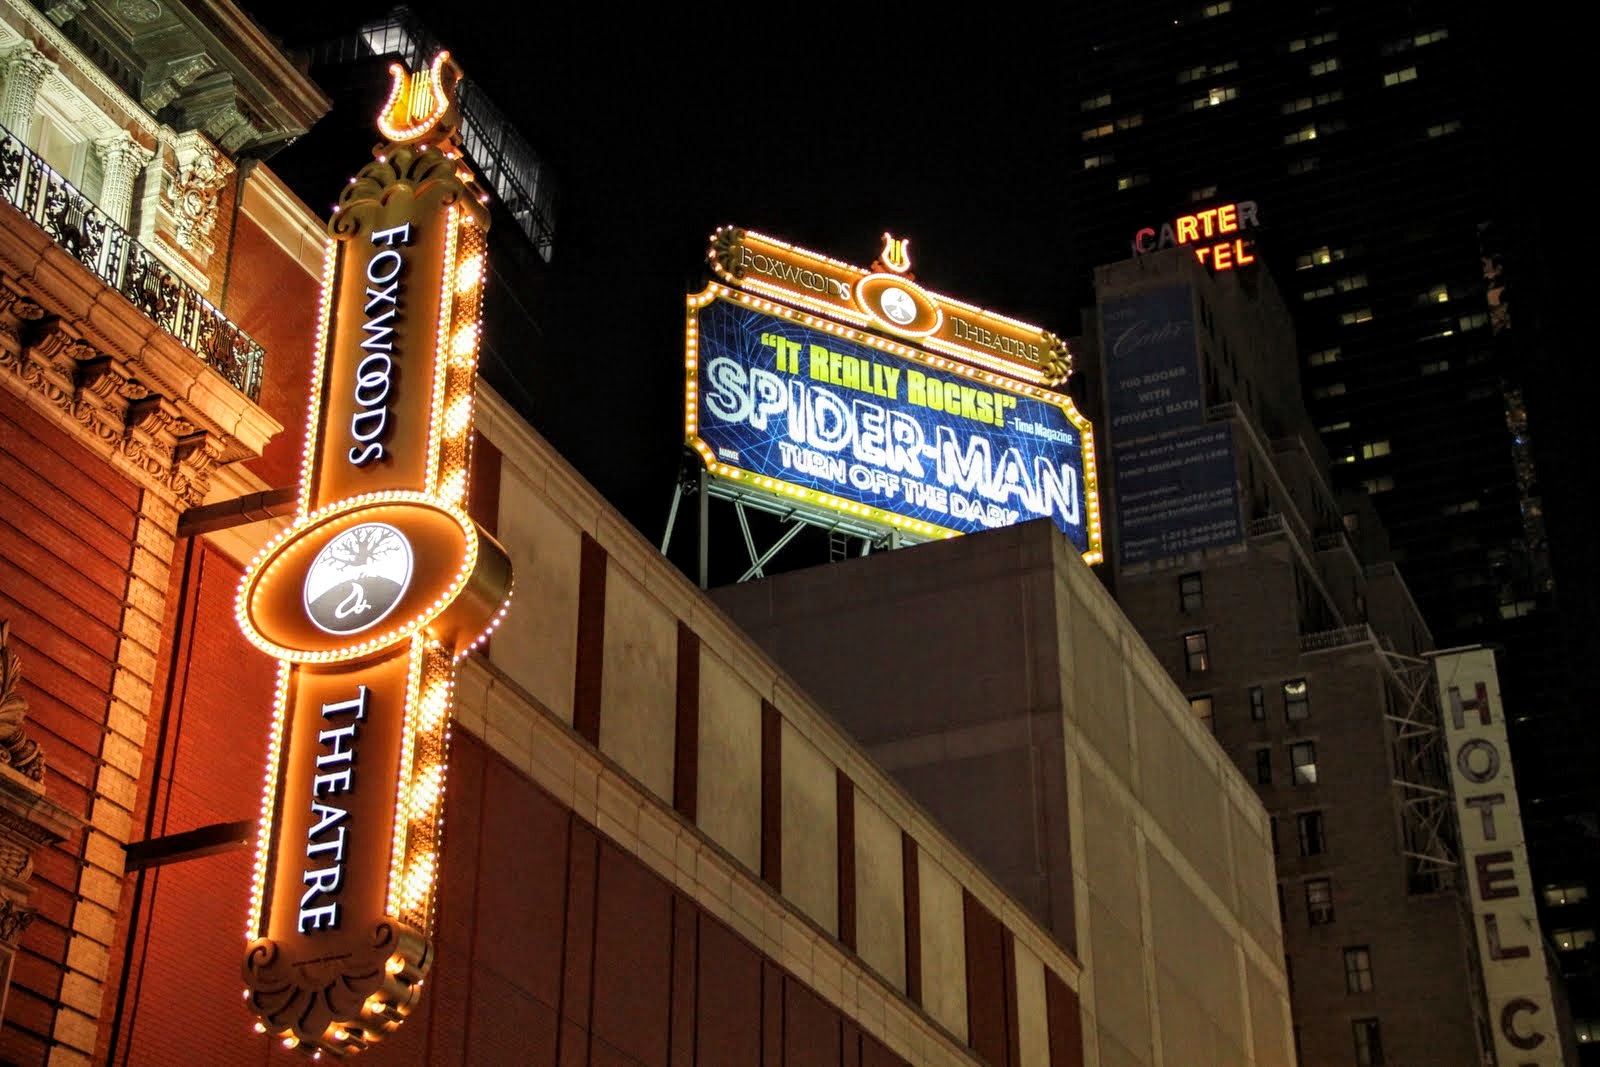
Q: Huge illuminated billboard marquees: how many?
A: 2